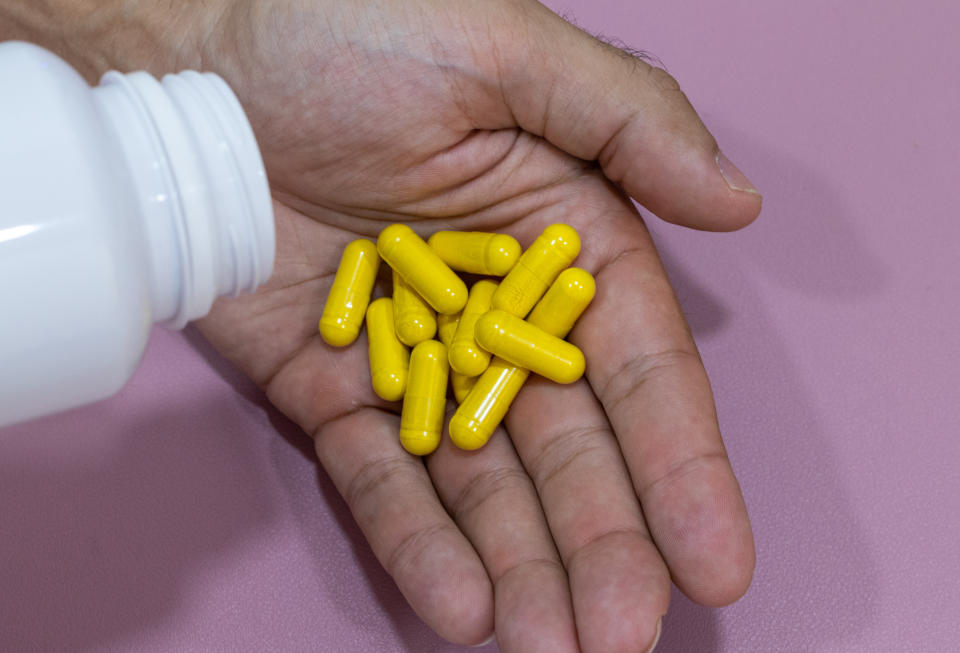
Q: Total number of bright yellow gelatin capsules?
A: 12